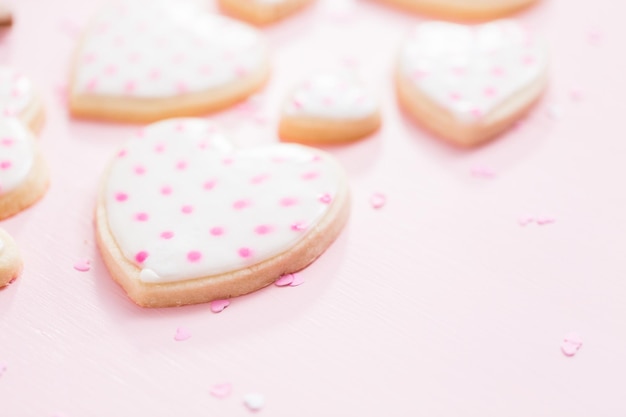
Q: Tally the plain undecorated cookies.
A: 0